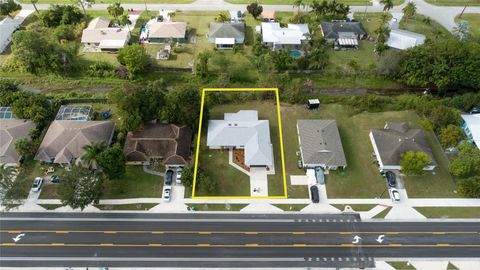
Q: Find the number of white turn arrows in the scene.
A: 3